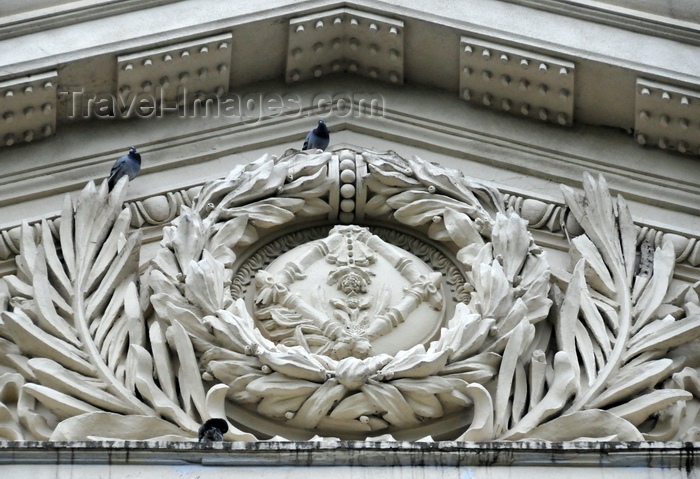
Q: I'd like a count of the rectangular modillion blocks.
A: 5